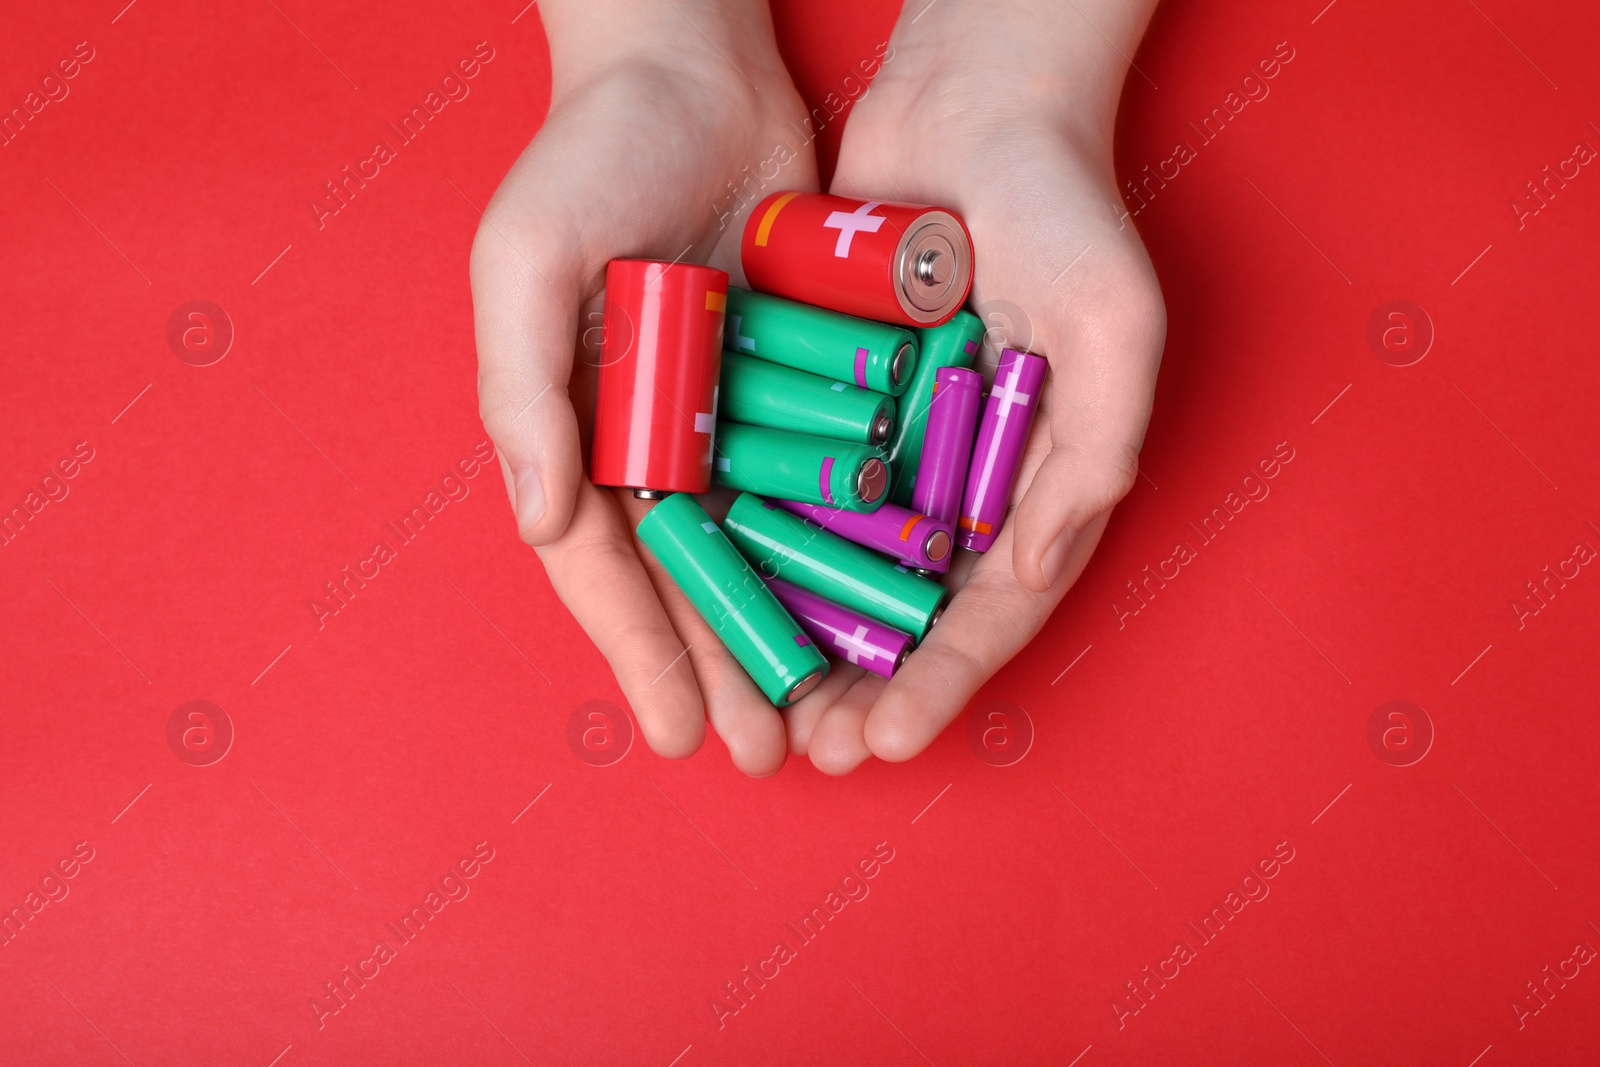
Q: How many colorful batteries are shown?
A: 12